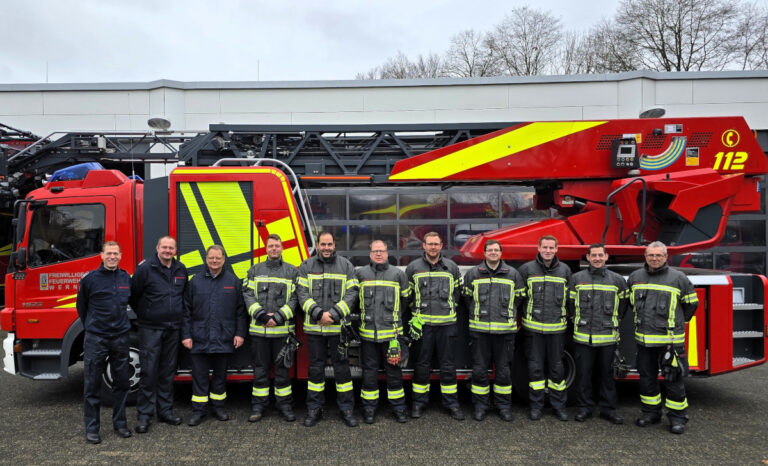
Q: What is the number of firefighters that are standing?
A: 11